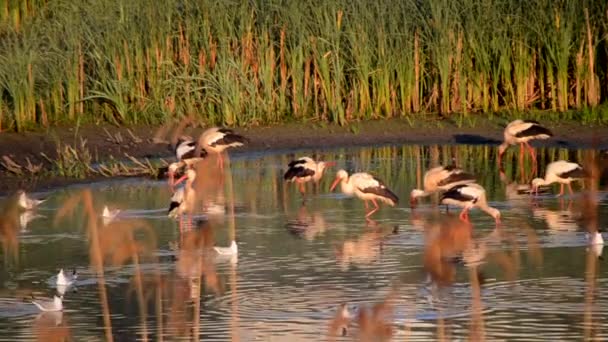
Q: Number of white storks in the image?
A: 9